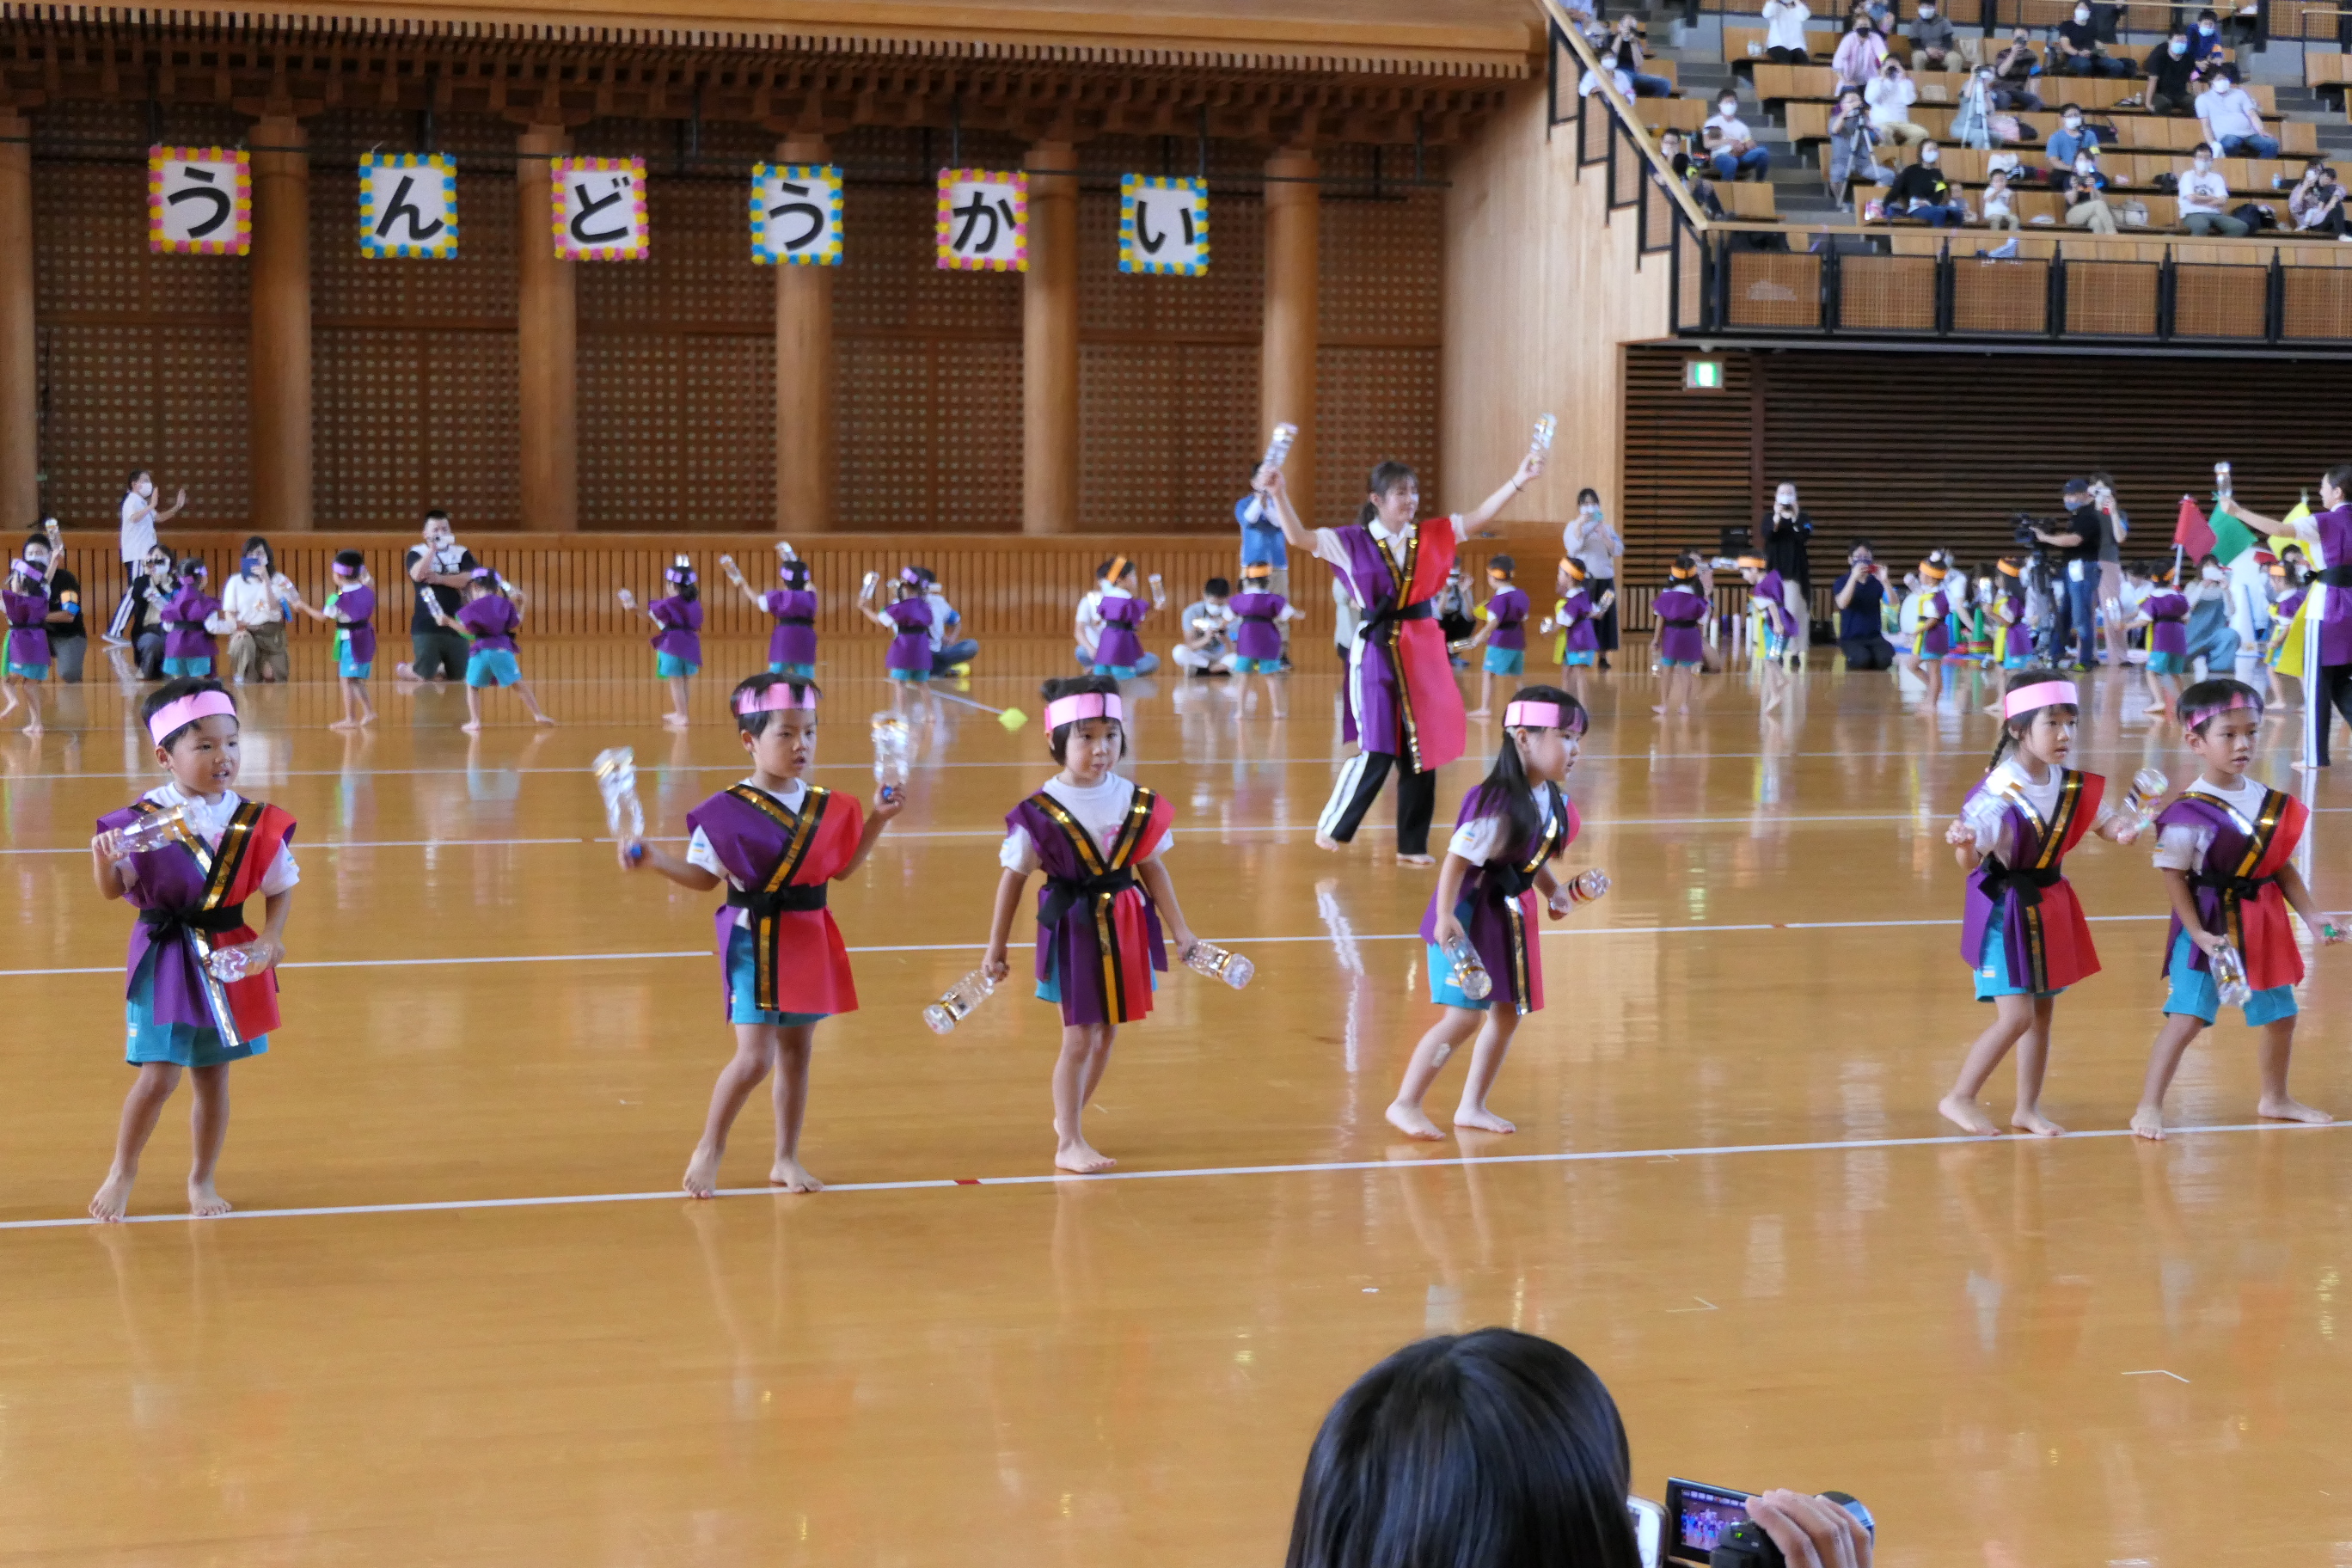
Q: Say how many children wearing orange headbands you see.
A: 10